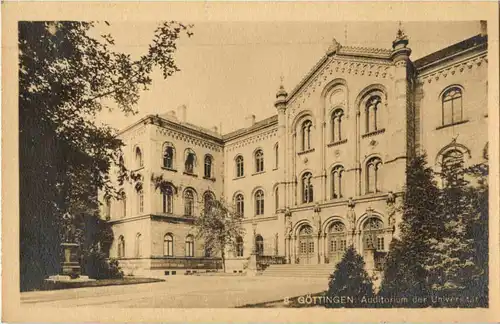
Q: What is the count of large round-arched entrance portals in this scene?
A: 3